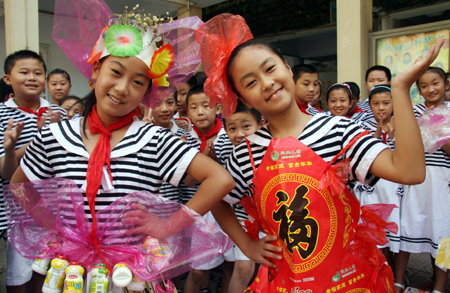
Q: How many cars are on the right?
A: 0